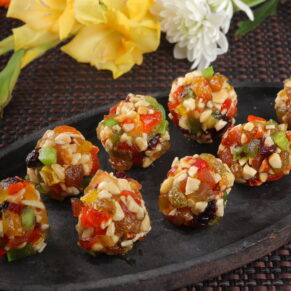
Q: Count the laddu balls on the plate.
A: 8